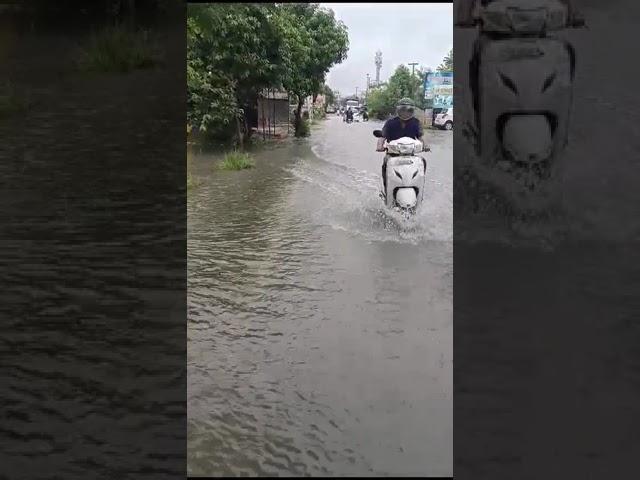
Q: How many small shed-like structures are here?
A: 1